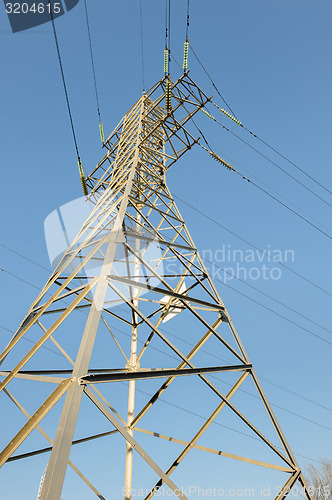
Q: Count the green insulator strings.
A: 8